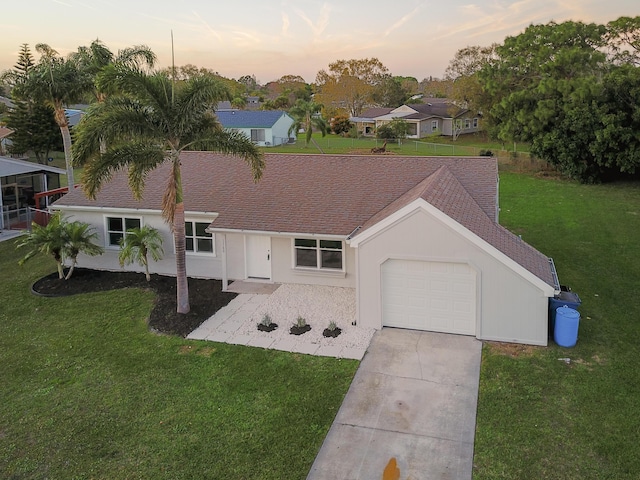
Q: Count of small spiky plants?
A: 3